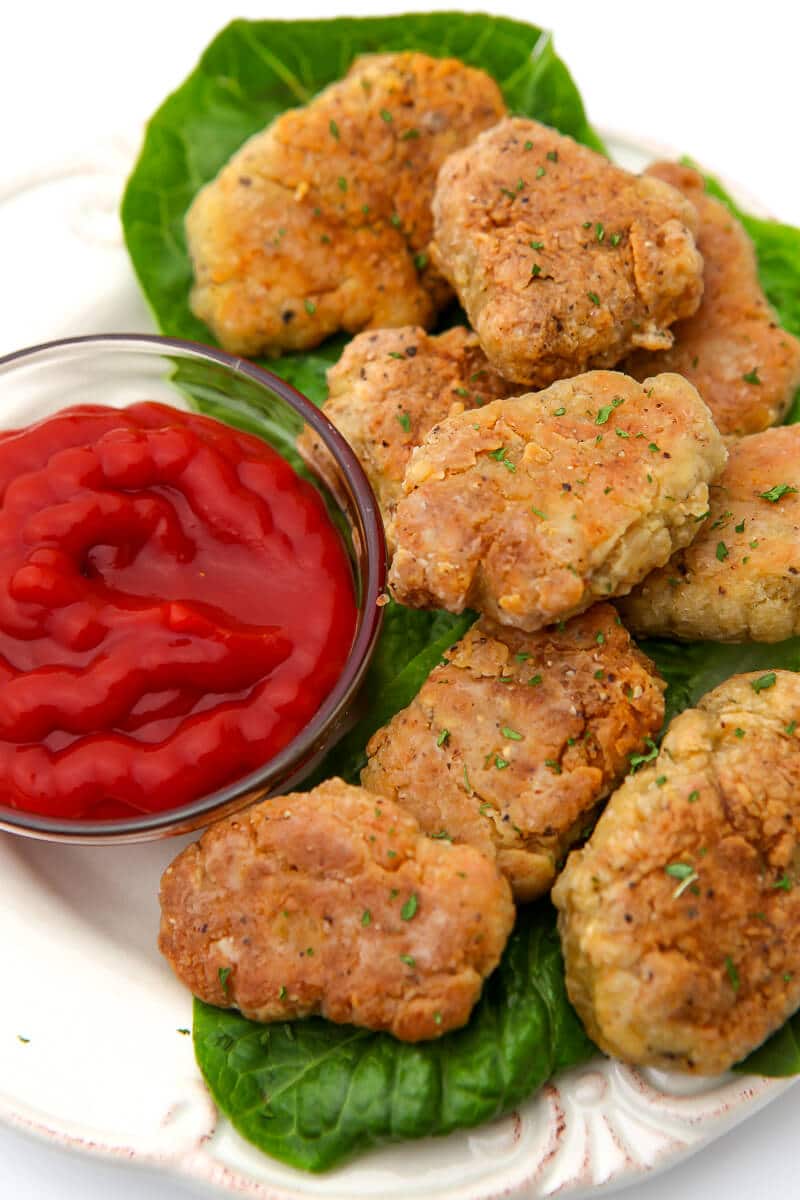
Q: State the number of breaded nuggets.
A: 9